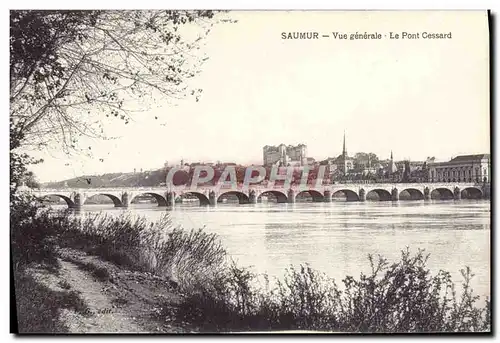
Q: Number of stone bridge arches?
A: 12